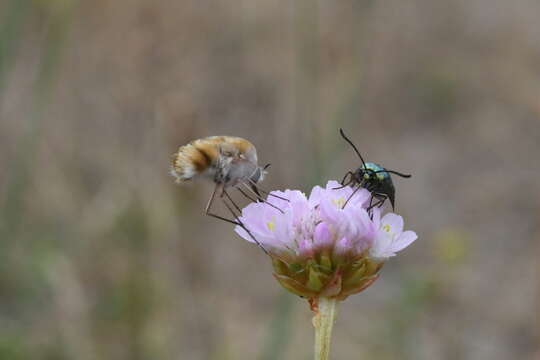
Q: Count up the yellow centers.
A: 3